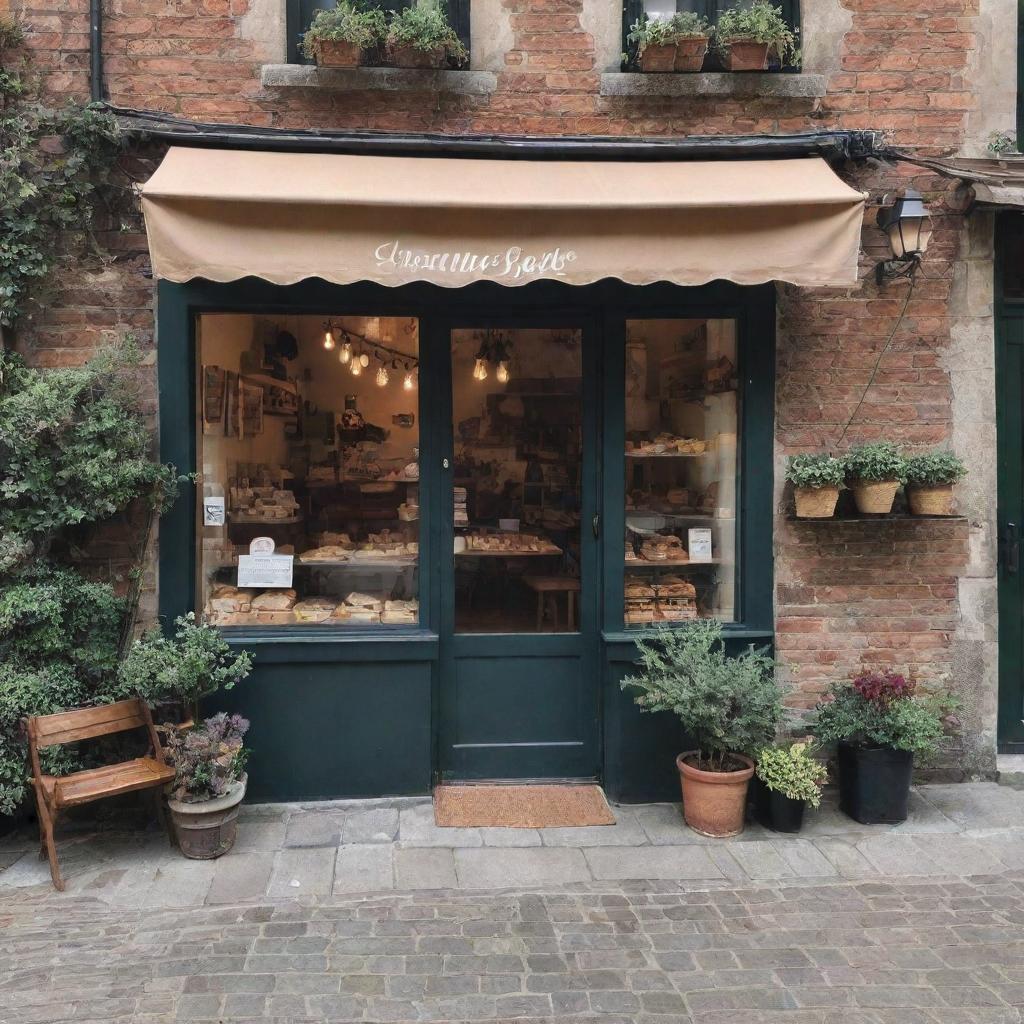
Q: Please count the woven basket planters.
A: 3